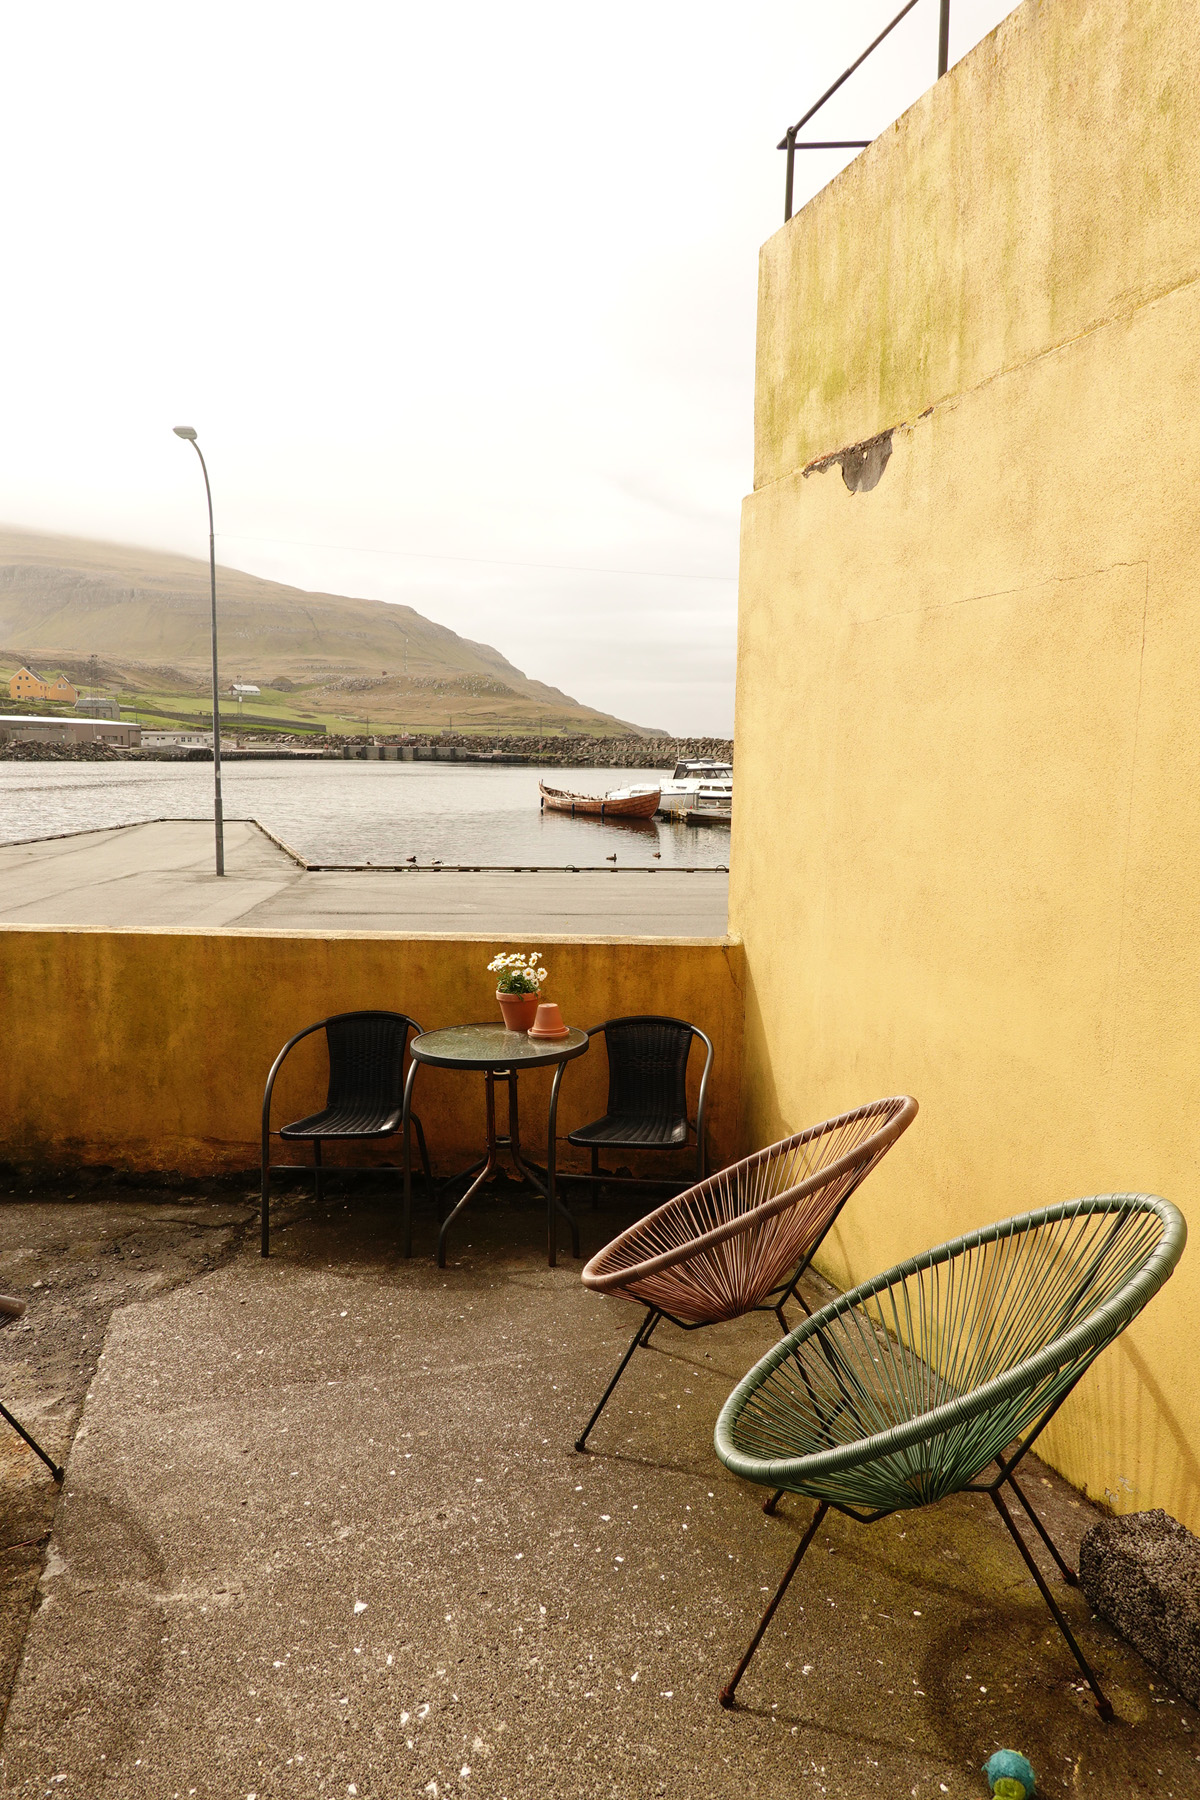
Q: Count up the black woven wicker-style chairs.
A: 2